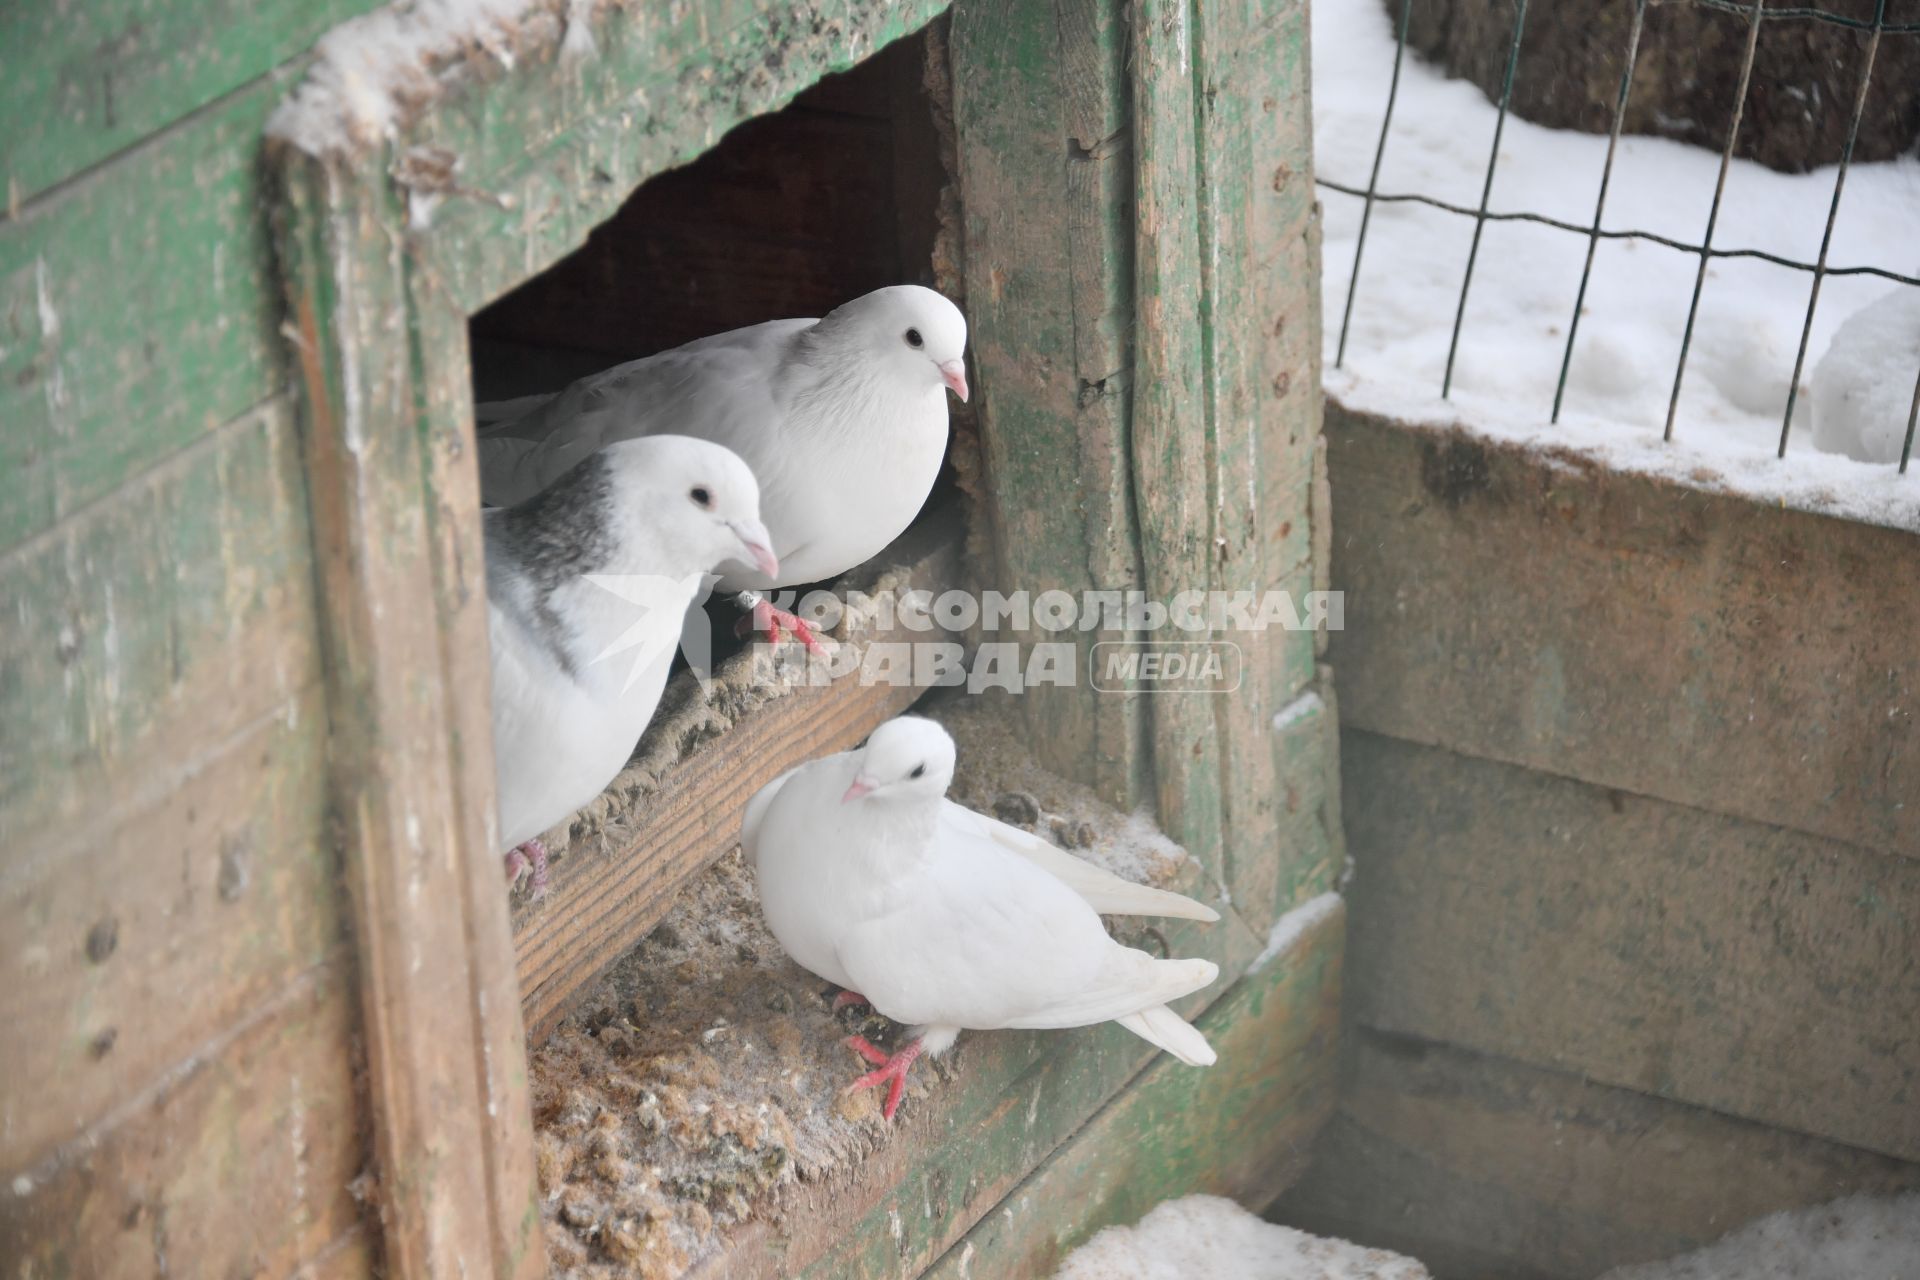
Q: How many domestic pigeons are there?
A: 3